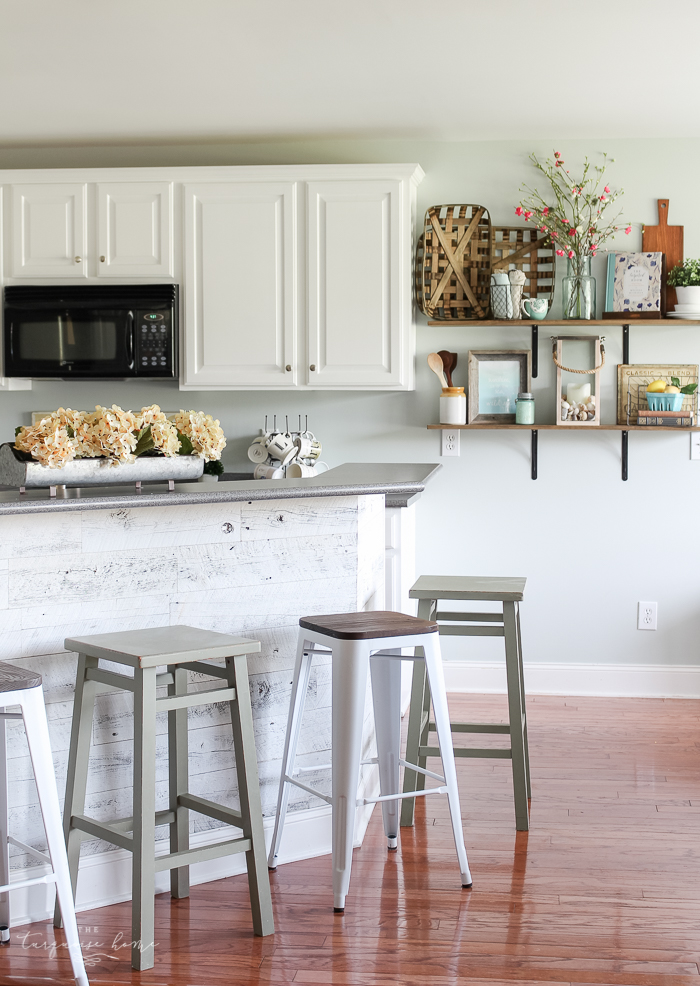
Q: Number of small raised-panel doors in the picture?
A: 2